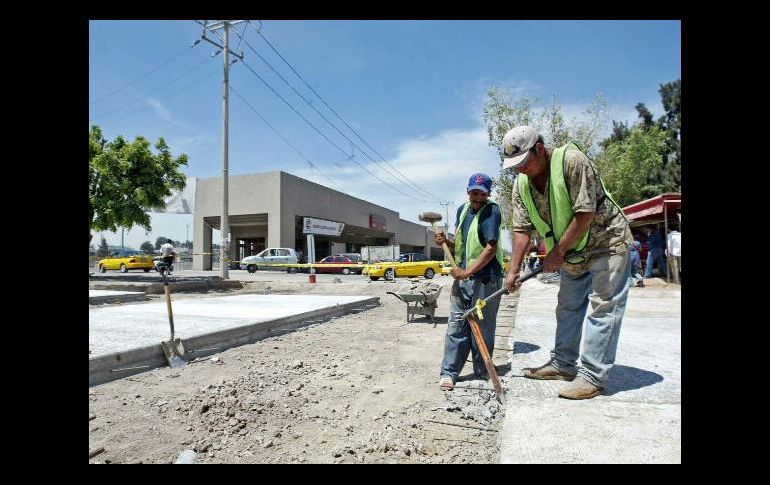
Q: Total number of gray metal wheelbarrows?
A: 1